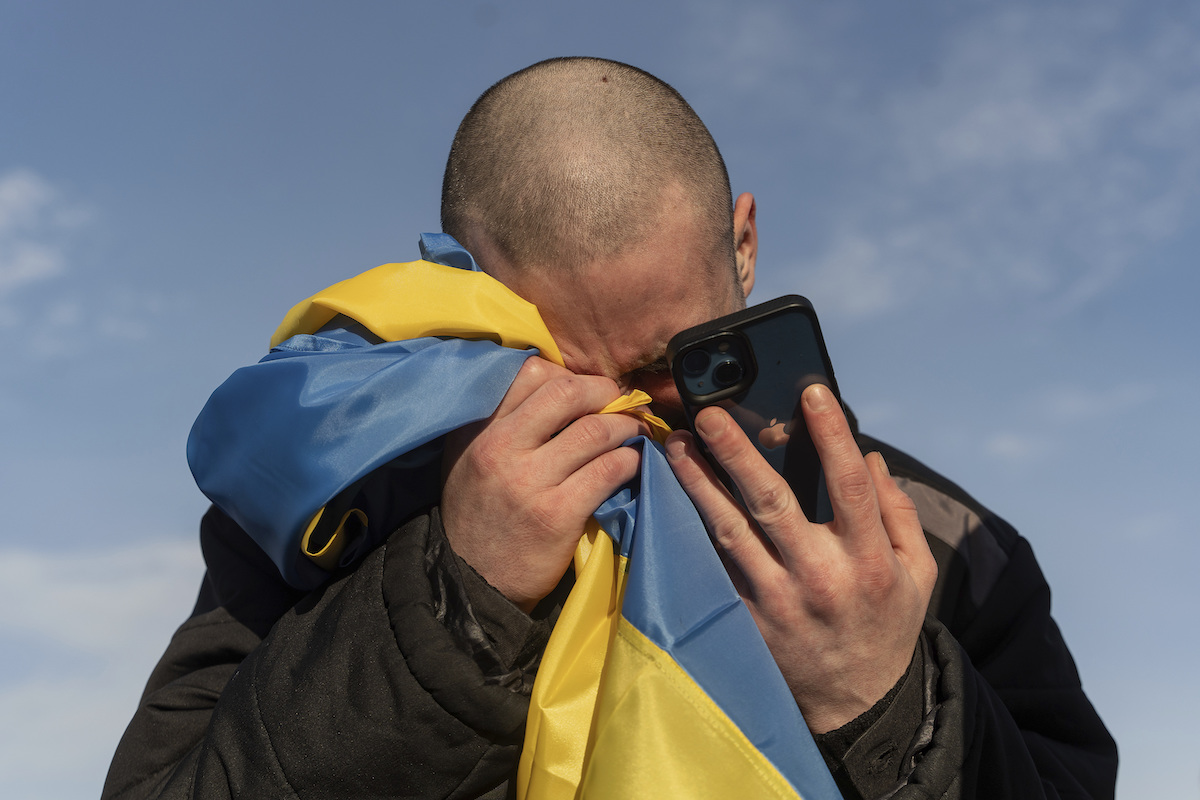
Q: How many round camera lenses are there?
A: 2